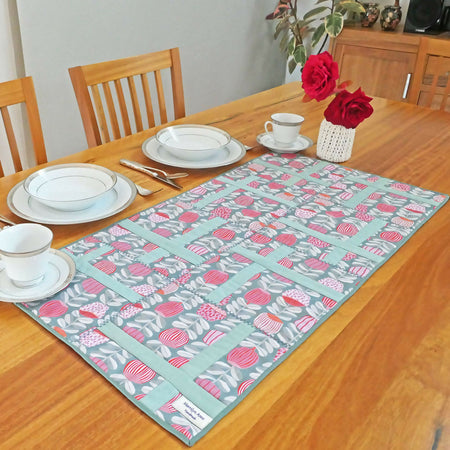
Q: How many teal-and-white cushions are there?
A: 0